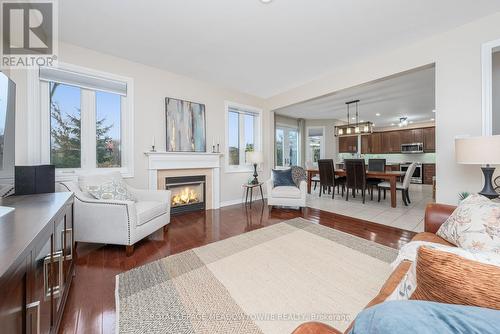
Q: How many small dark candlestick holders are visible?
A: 3